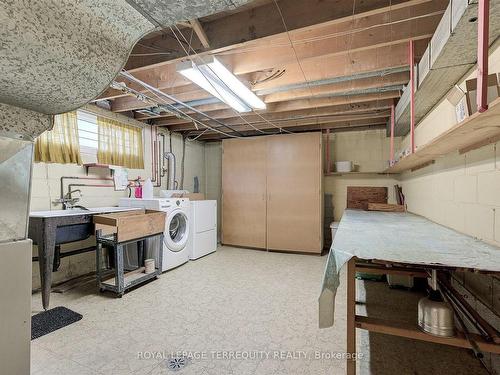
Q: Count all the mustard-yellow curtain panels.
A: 2